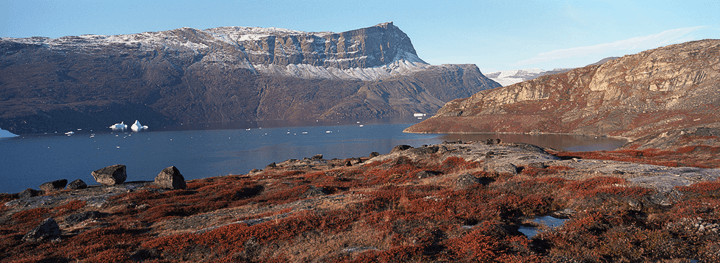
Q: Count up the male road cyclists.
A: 0